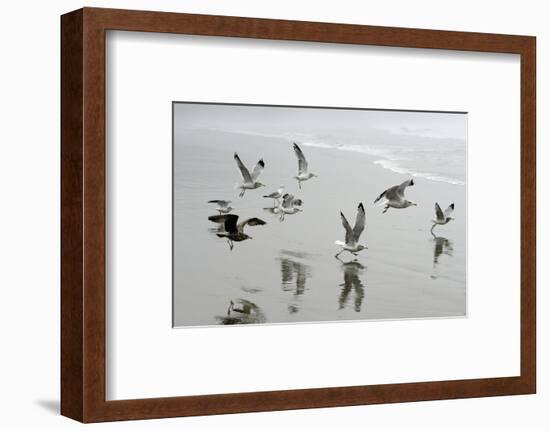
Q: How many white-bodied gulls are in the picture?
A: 8